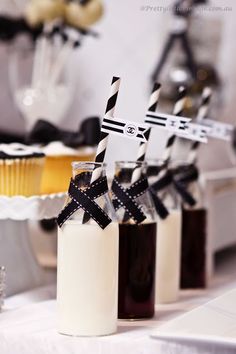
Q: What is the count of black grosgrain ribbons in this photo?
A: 4